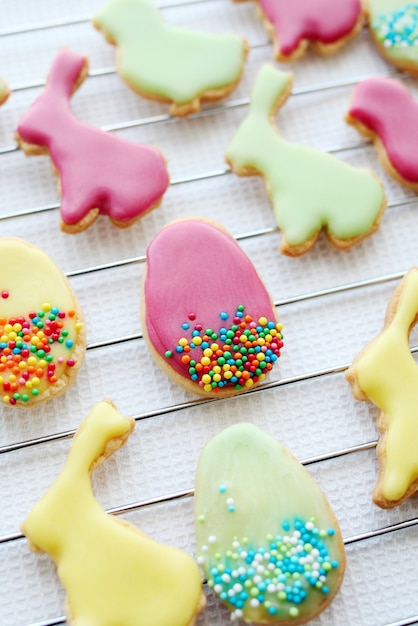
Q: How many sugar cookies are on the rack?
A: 12